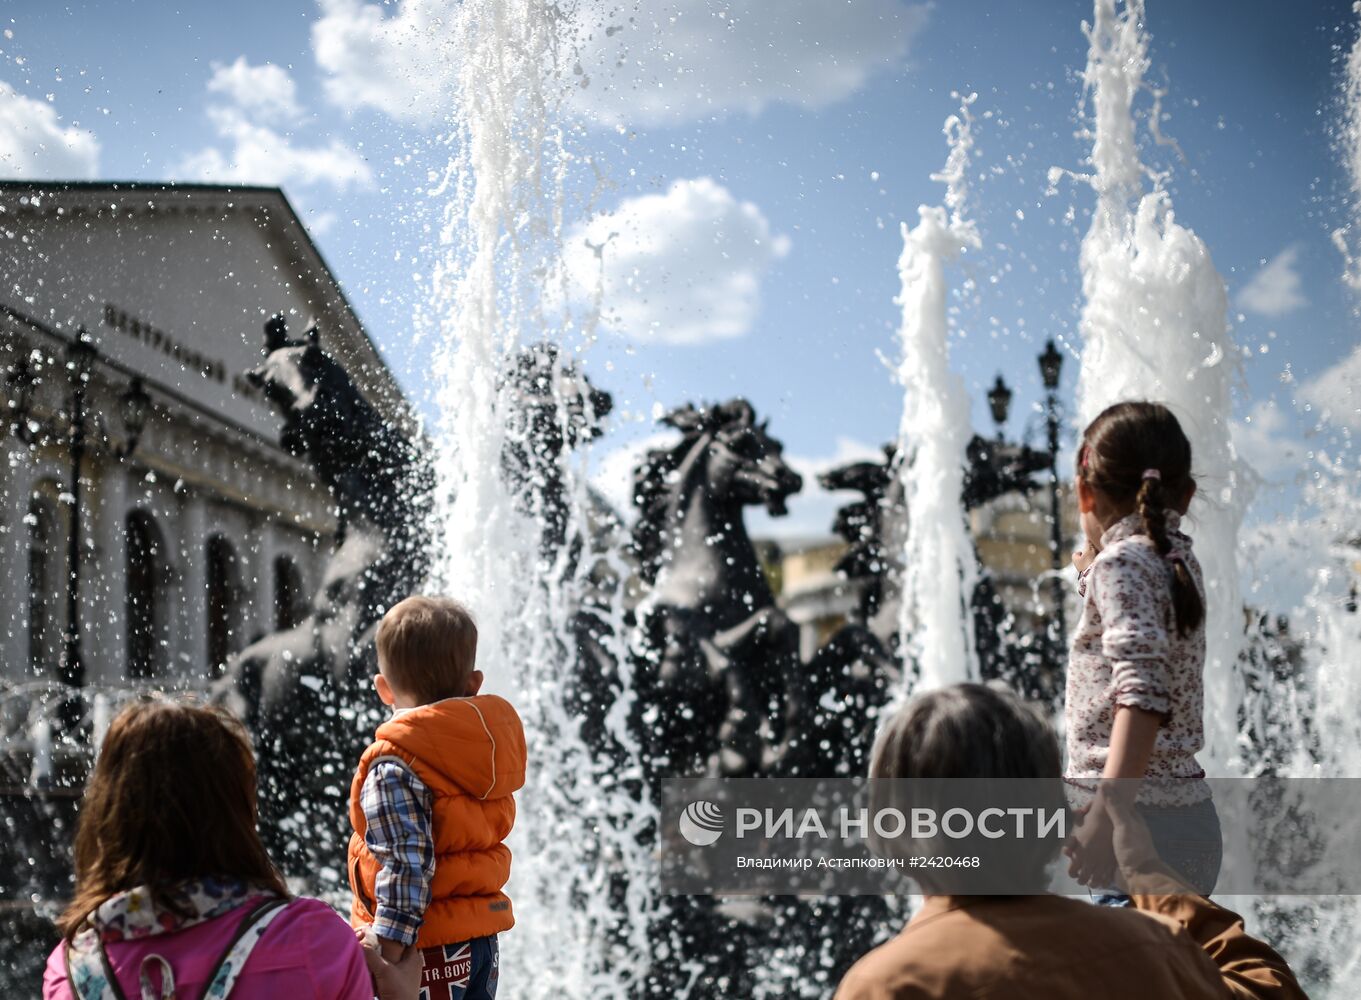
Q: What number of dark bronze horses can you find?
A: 4